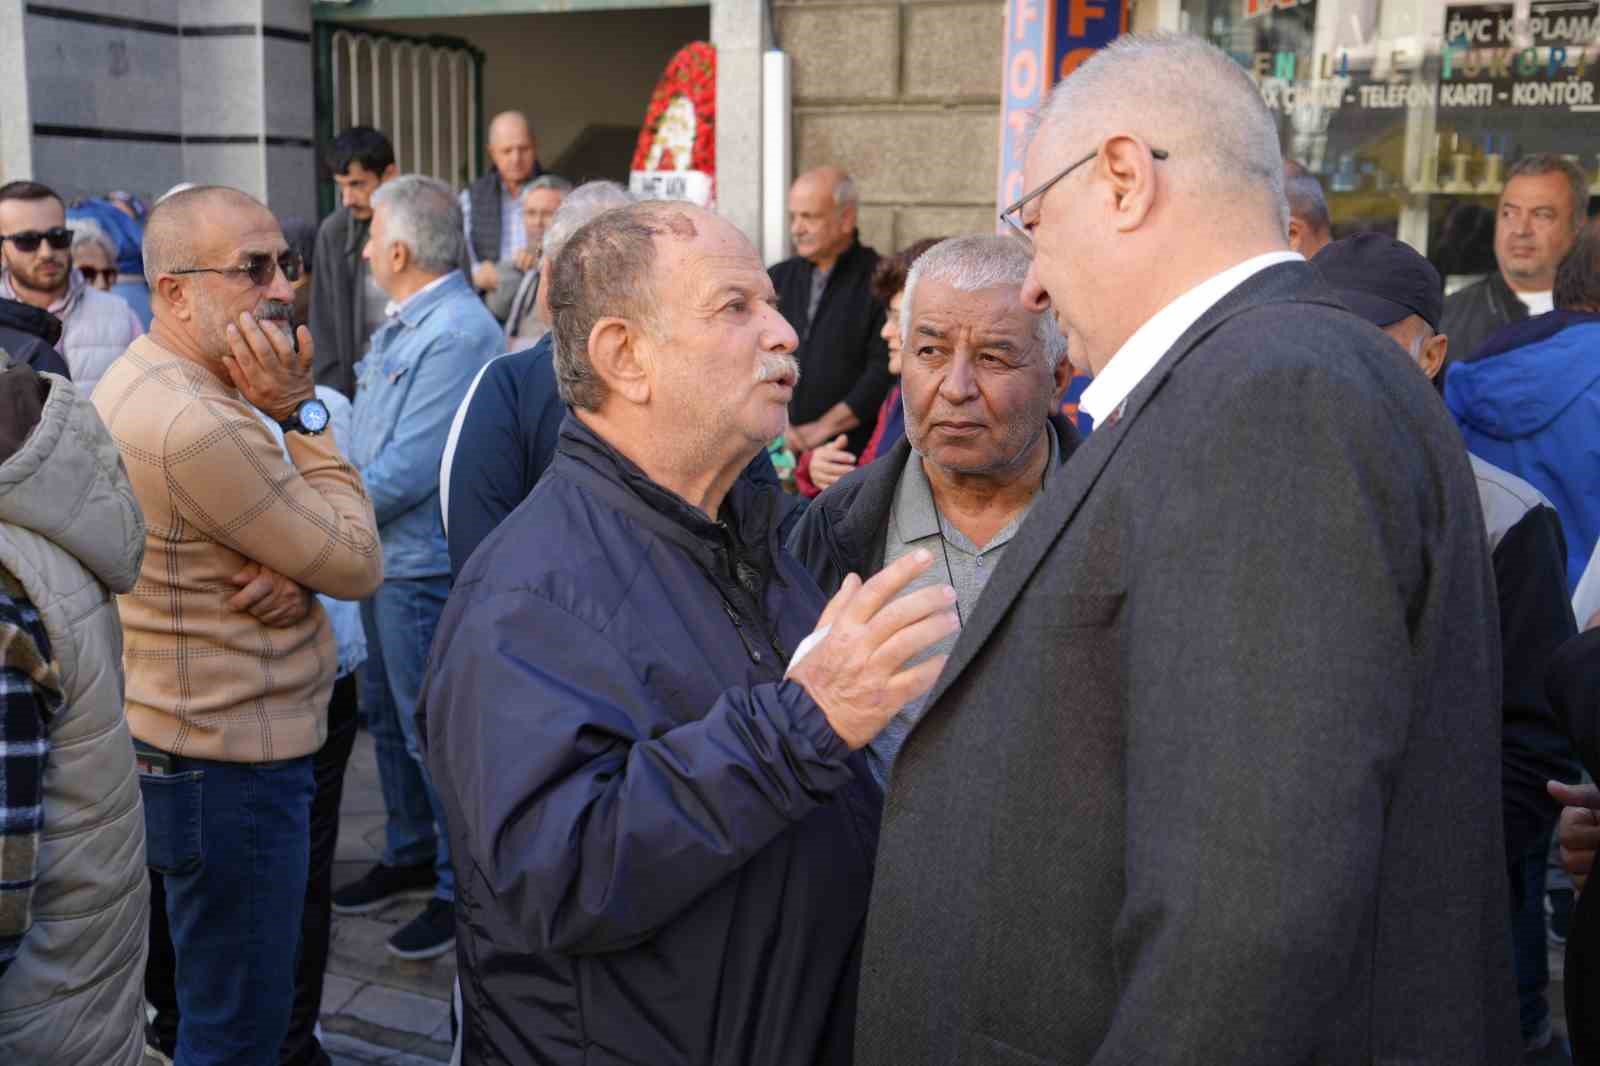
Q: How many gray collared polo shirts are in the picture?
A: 1